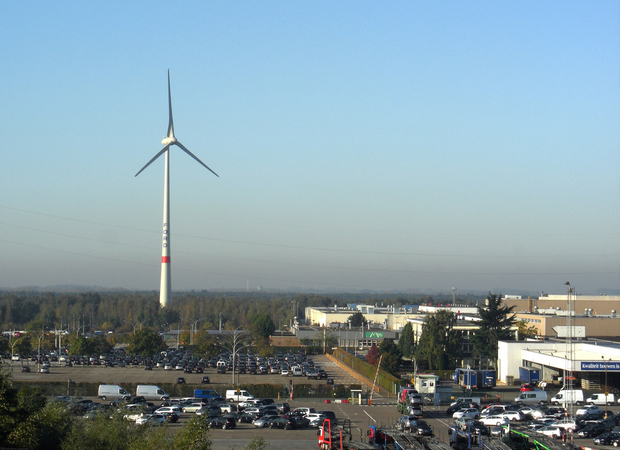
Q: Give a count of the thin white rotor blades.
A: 3